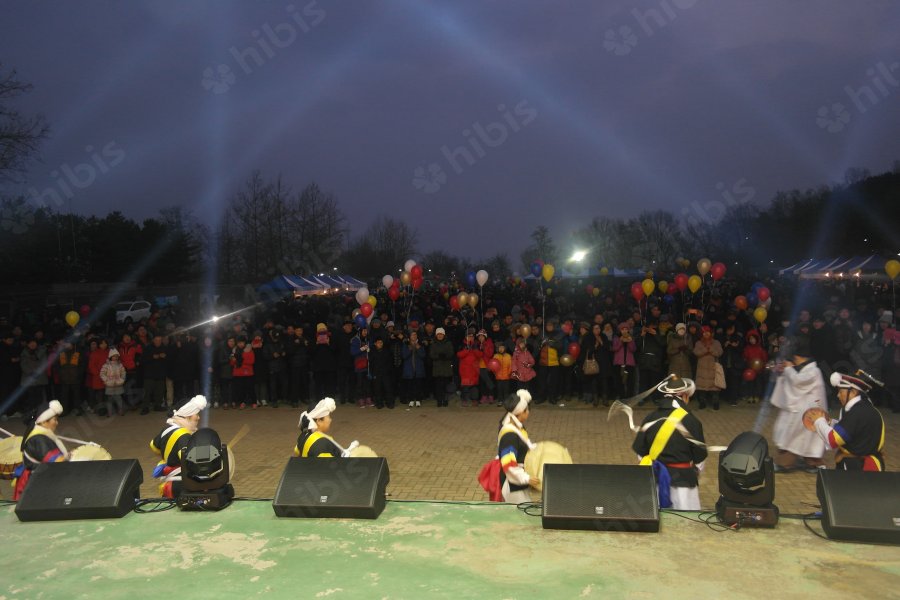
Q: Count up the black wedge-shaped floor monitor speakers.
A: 4